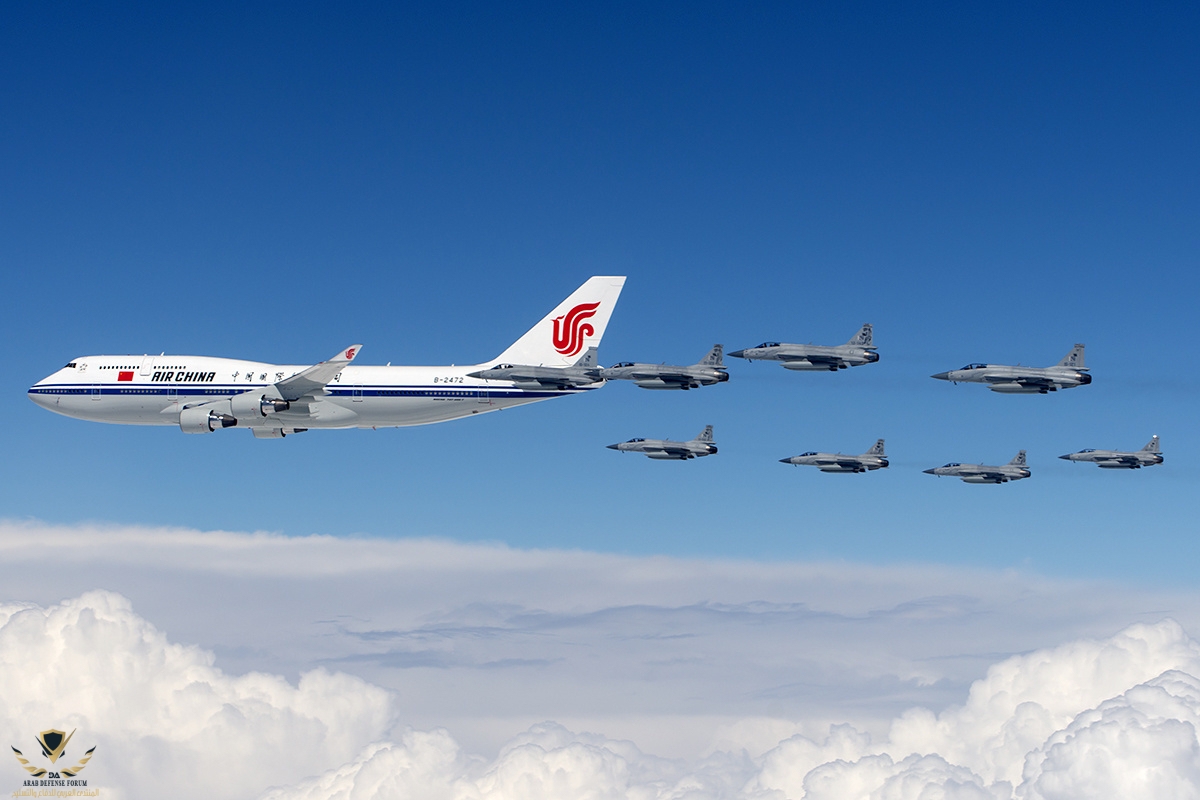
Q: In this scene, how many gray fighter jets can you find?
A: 8